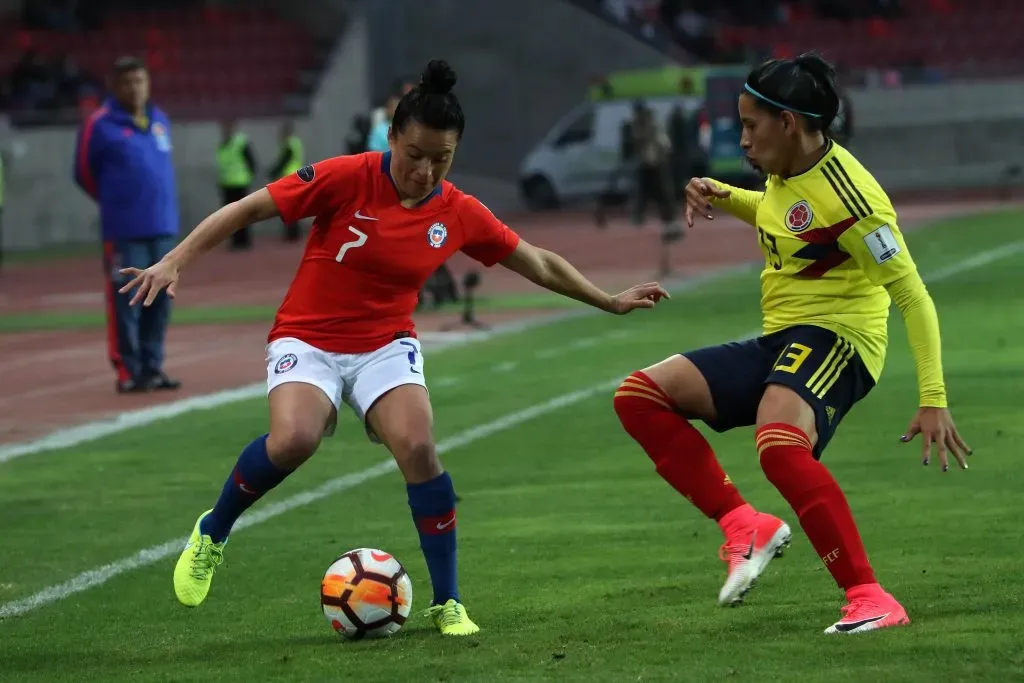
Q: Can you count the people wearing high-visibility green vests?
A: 2